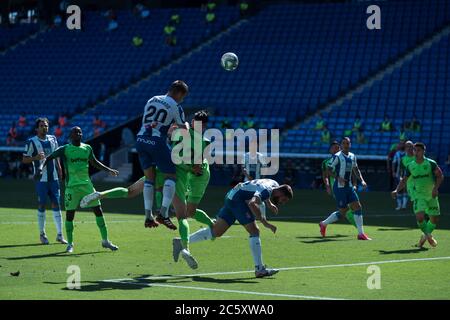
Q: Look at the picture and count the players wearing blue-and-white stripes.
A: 6